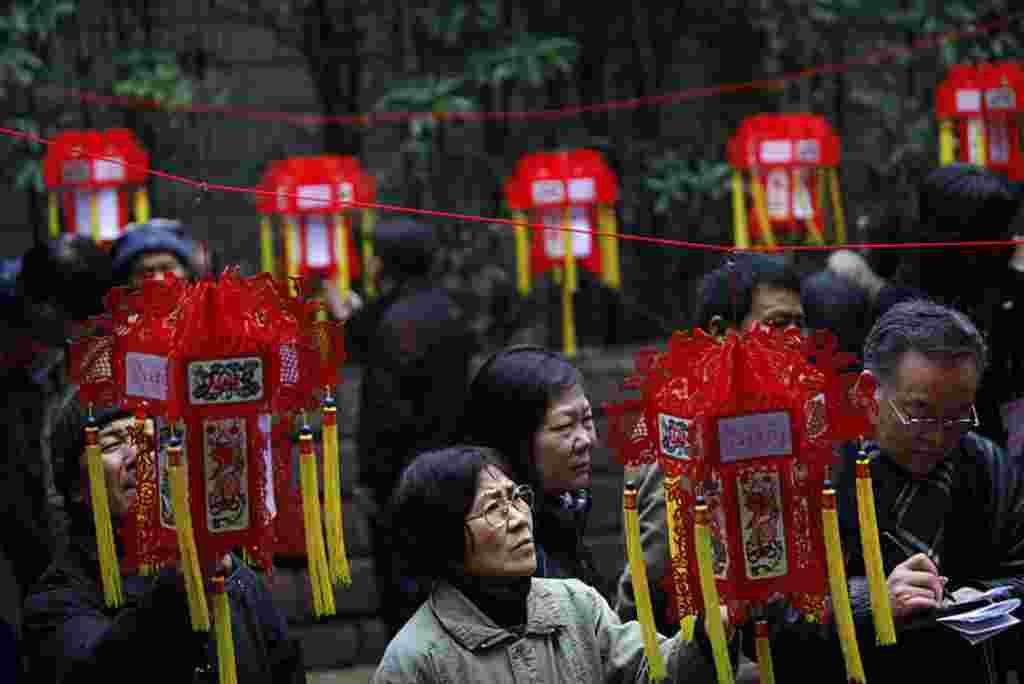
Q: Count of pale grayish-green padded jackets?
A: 1